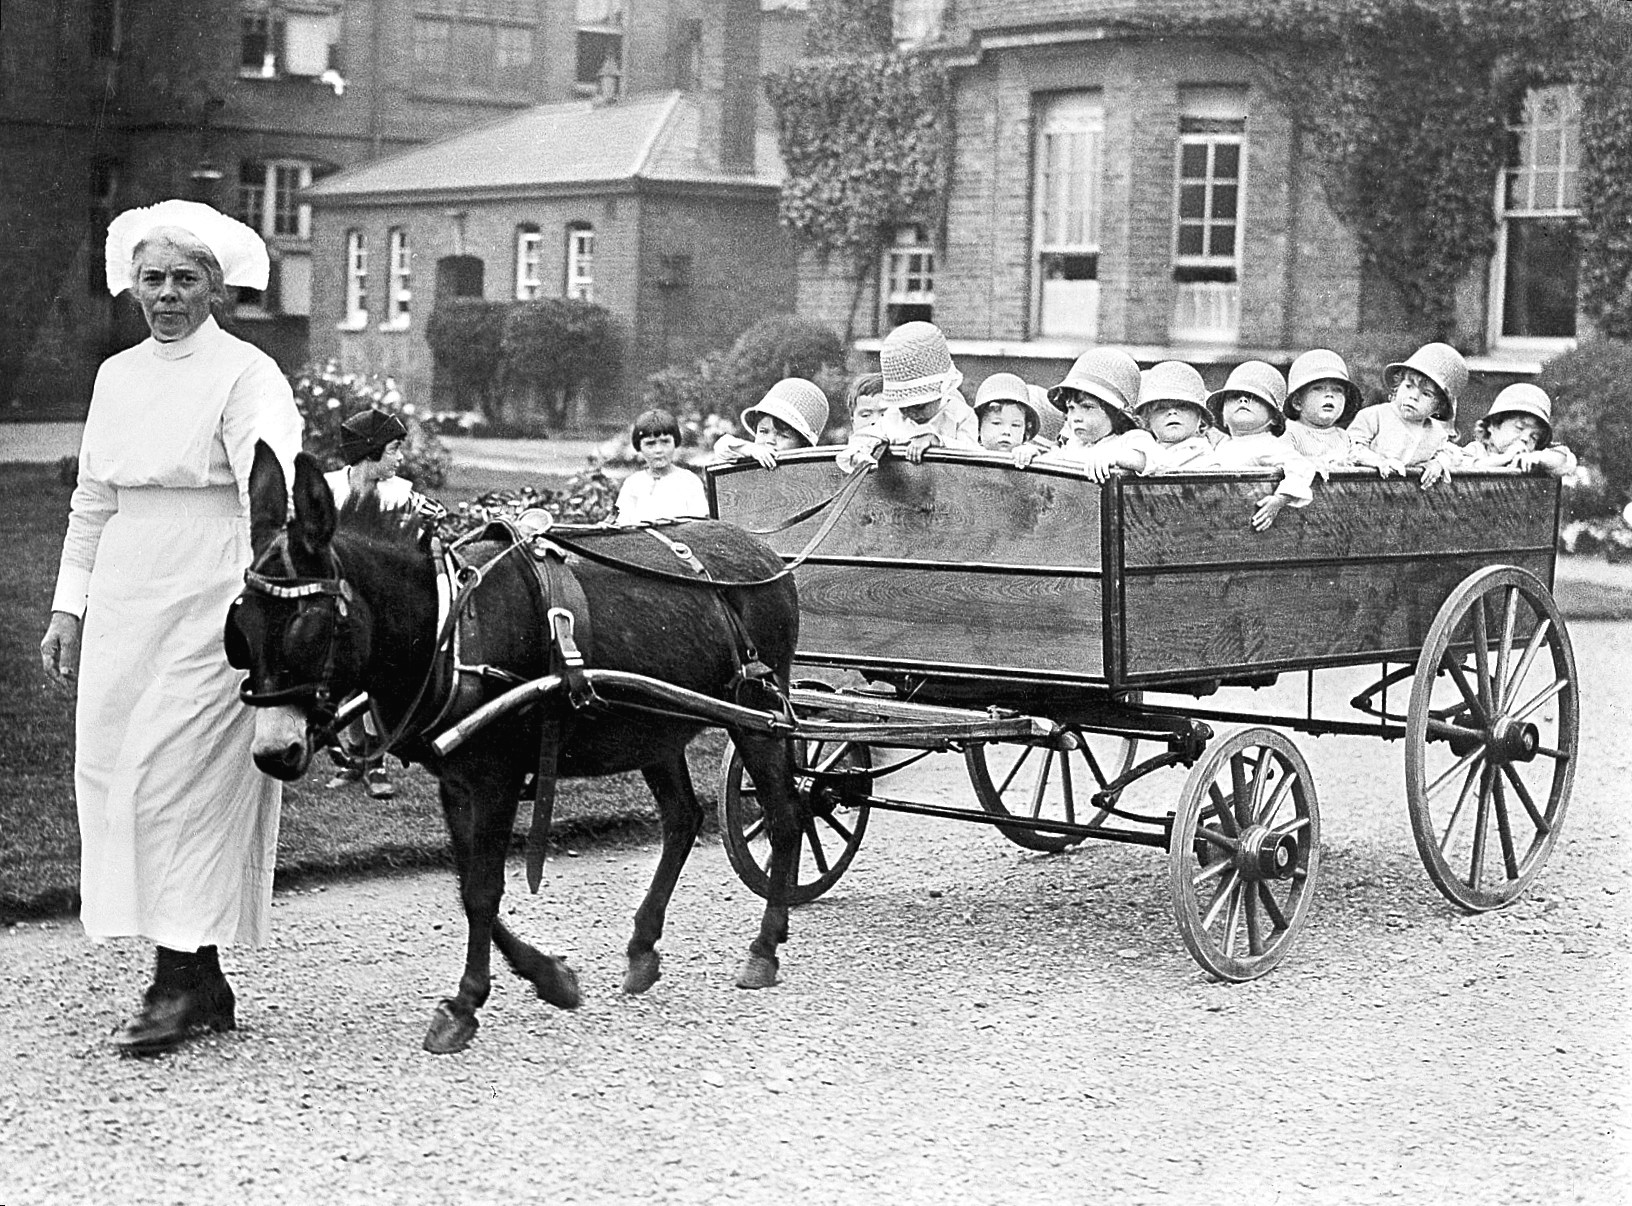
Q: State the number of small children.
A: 13